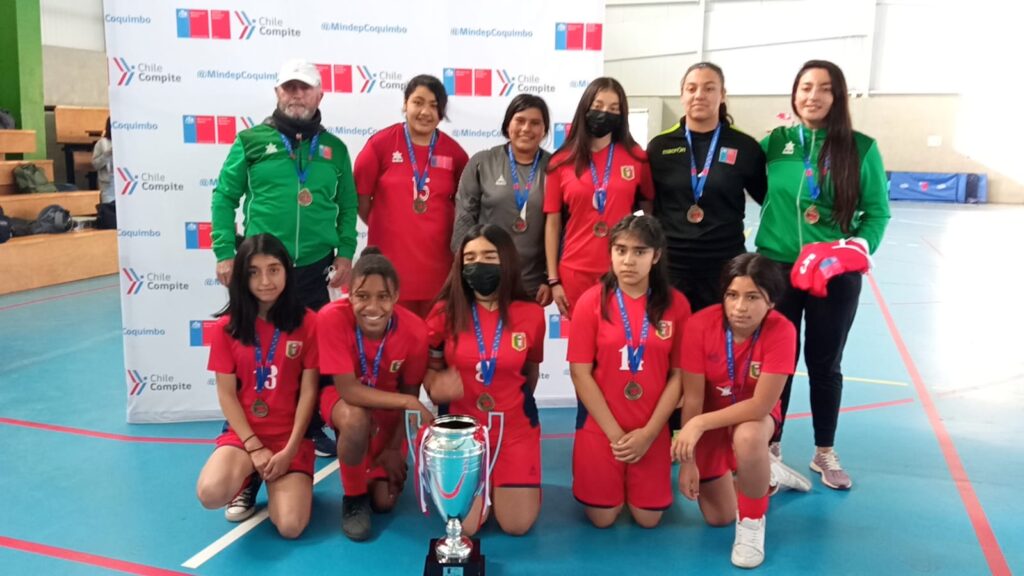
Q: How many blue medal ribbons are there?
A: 11